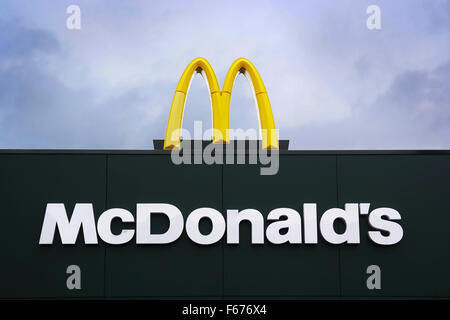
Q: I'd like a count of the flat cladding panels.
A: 4